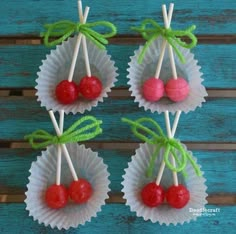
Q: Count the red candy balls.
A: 6